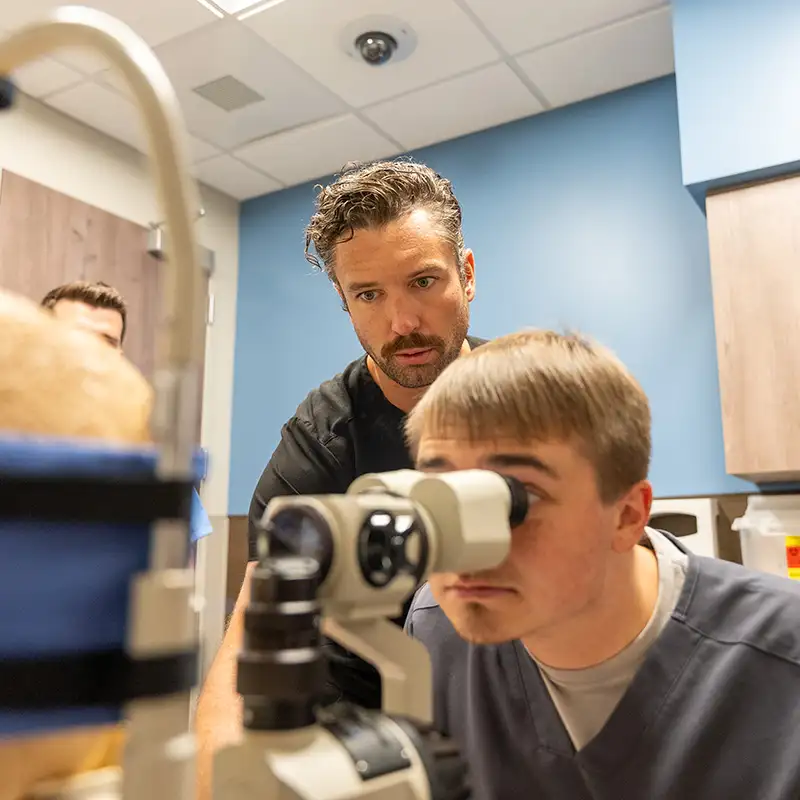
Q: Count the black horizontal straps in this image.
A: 2